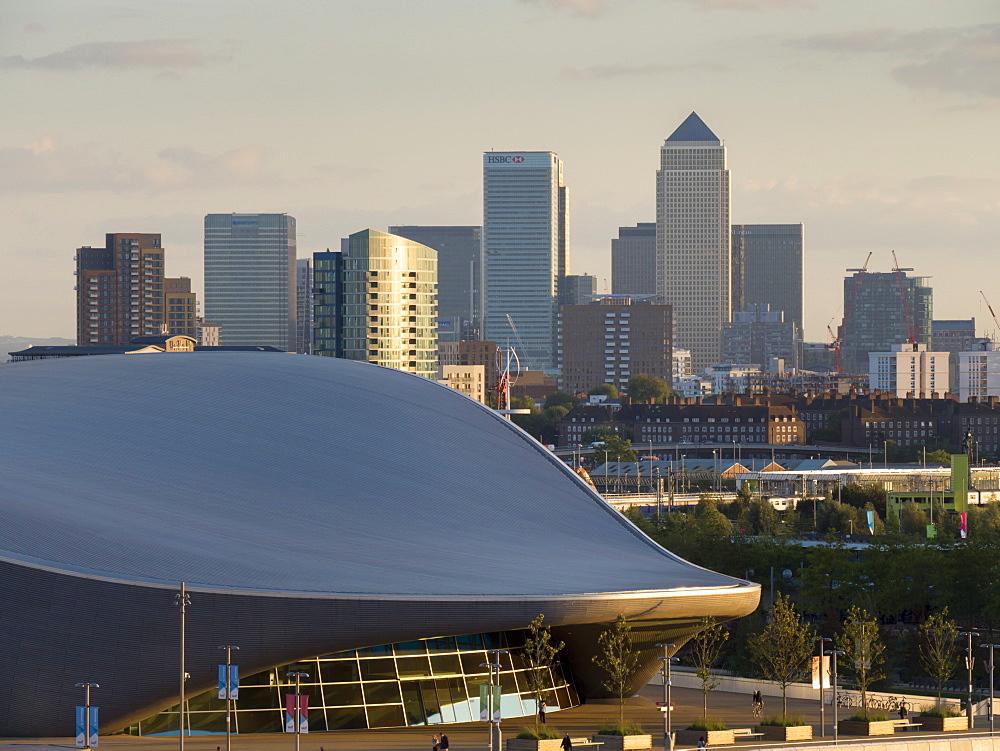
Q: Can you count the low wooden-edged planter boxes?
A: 6